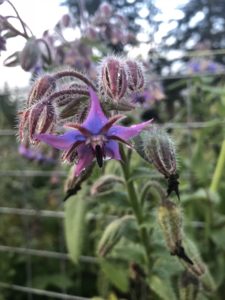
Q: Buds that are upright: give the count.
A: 2